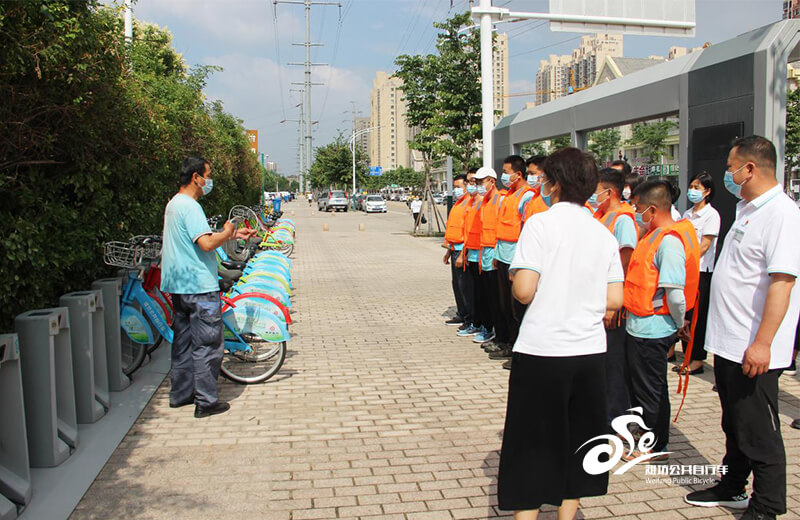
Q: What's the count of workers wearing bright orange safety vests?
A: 7